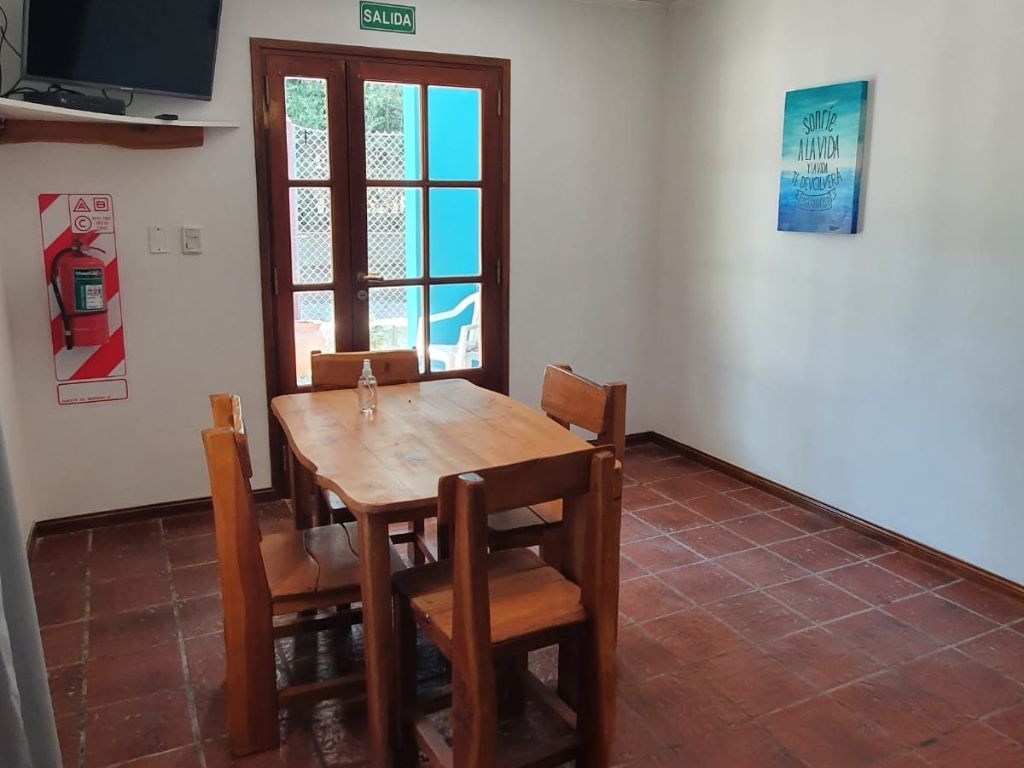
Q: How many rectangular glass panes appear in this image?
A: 9